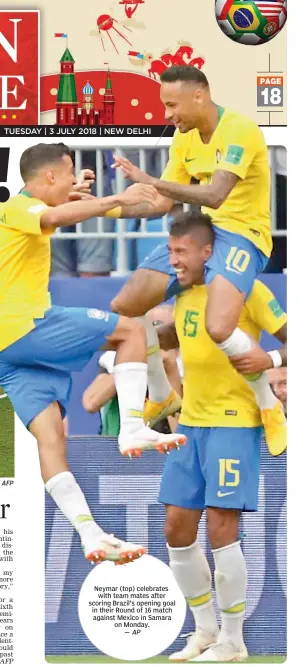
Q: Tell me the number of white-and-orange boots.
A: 2